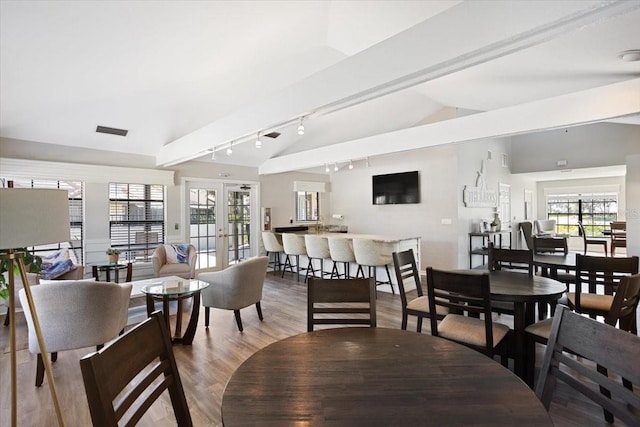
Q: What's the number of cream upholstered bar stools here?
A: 5